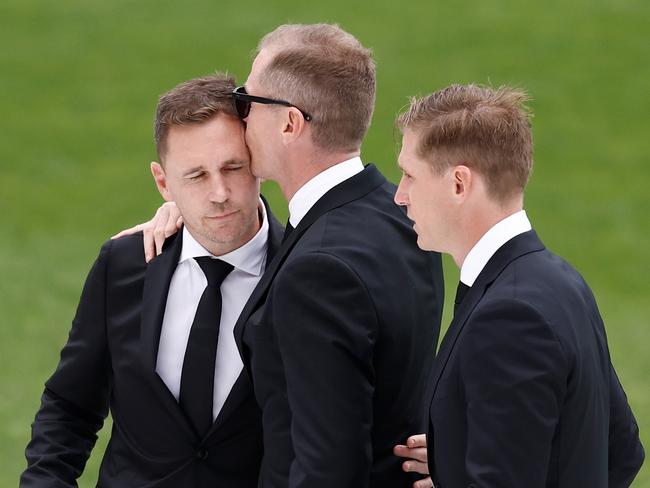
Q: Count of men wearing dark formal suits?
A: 3